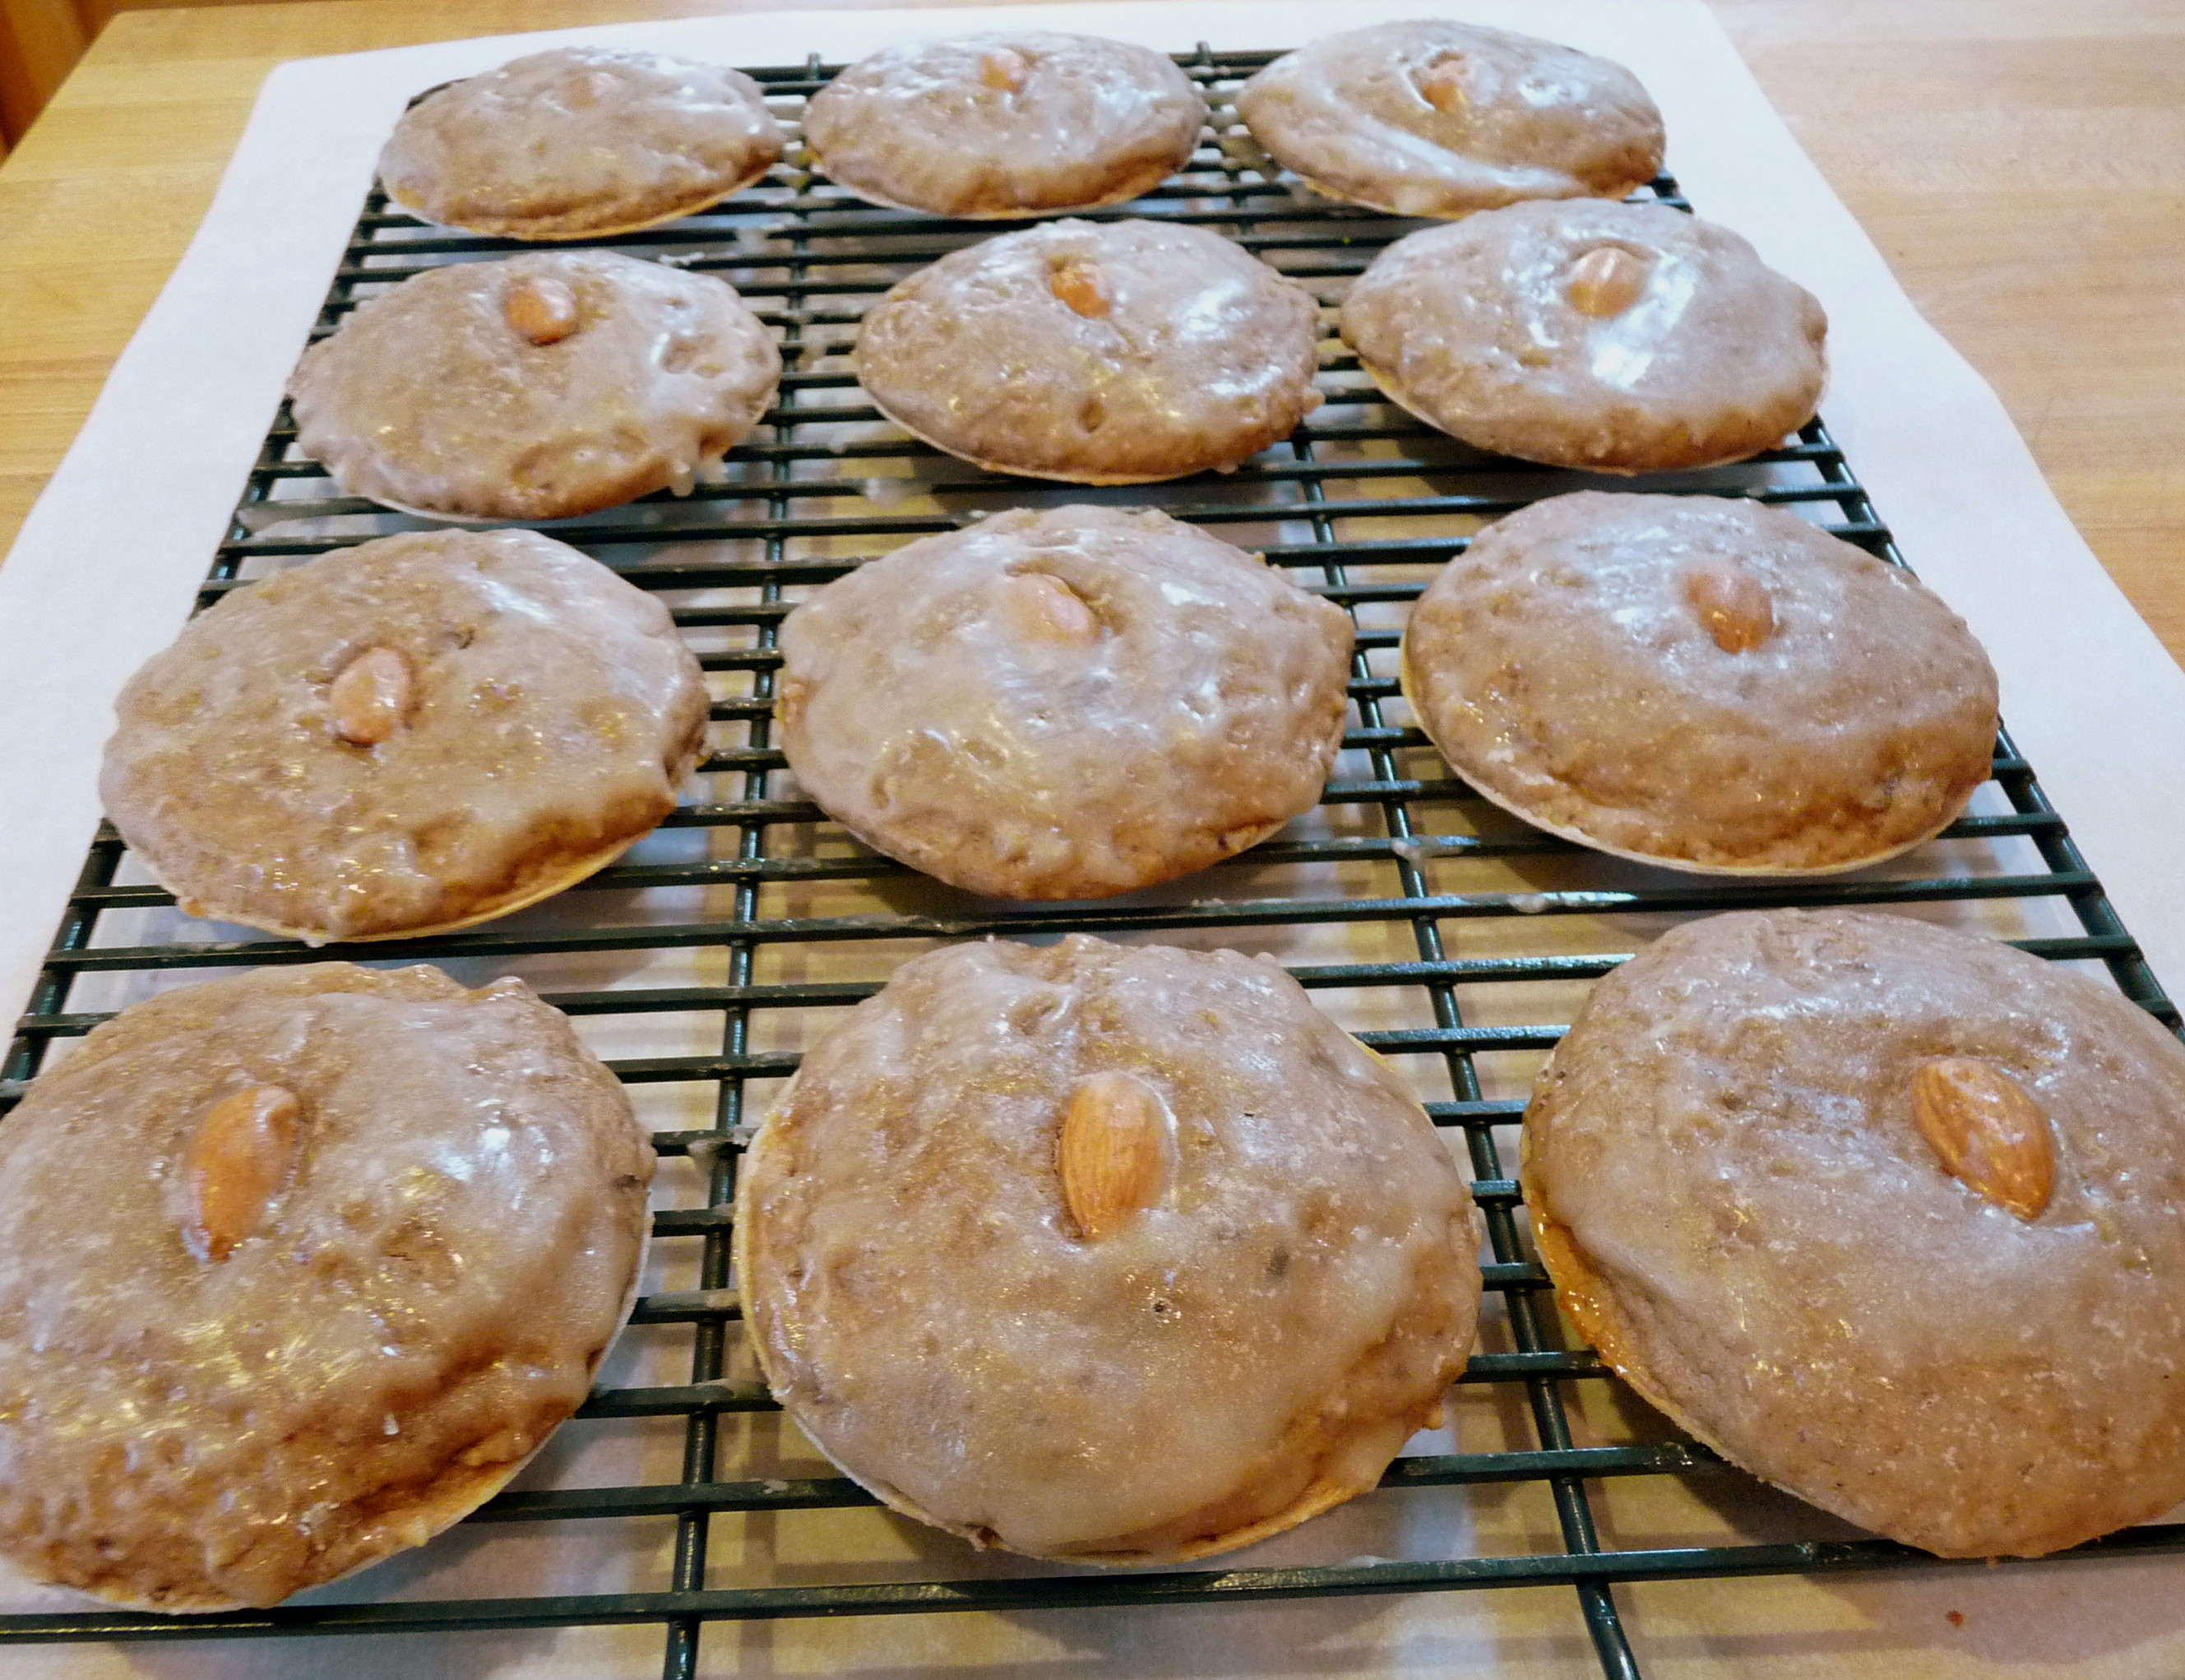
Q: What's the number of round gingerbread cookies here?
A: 12